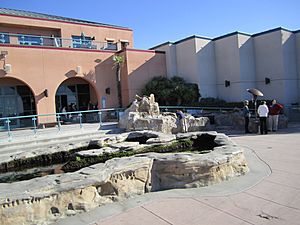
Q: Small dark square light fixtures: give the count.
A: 4